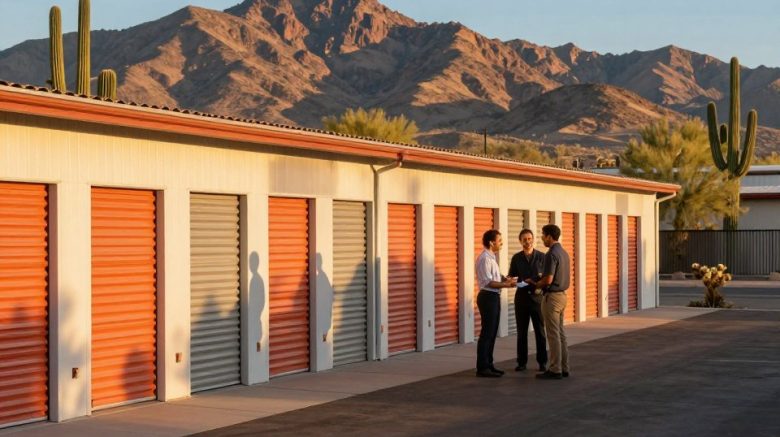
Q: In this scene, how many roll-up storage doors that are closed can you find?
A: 14